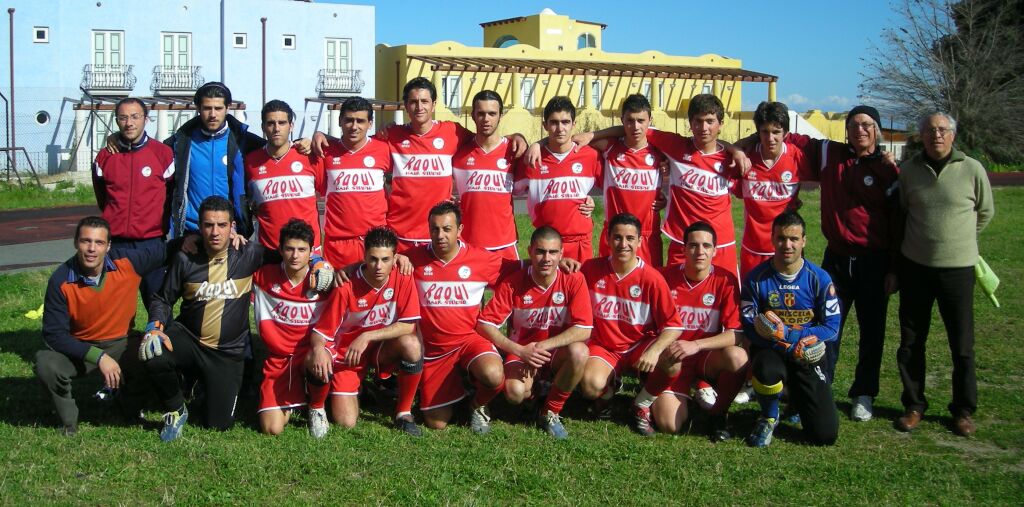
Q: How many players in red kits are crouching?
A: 6